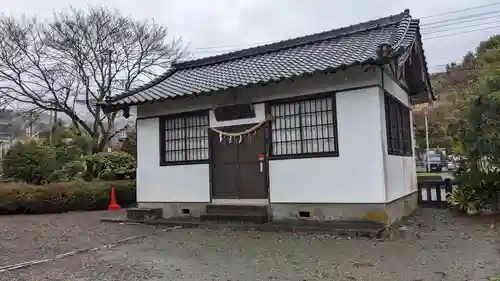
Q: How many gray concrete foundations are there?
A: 1